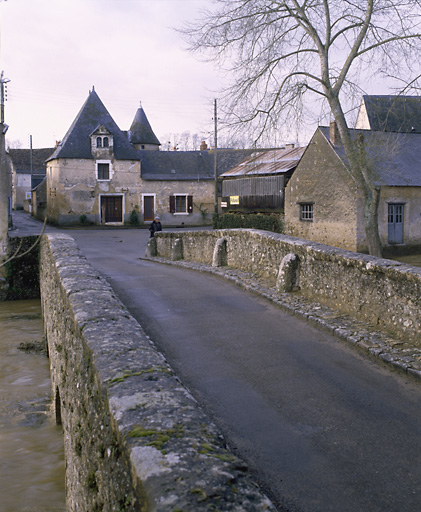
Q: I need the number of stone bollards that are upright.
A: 4